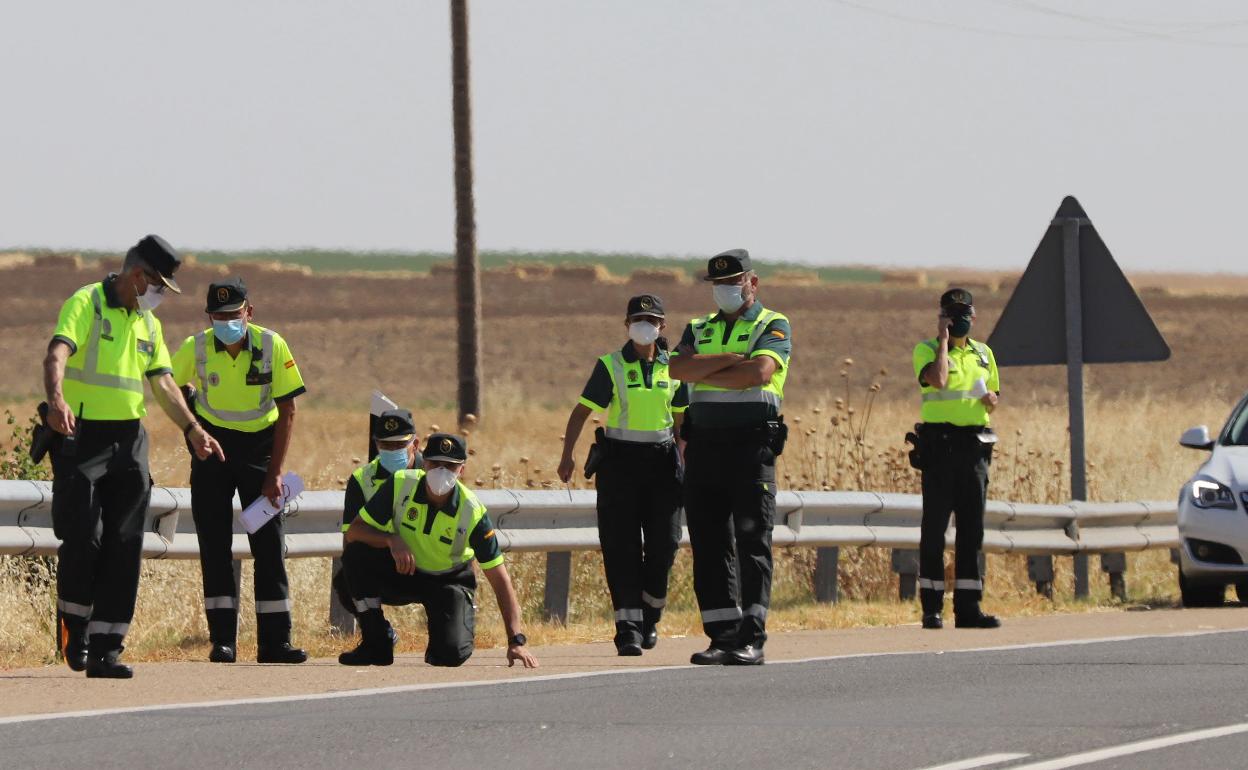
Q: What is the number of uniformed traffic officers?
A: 7